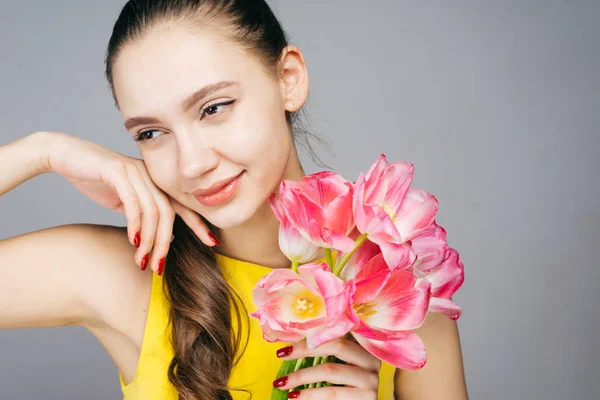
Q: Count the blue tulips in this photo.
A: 0